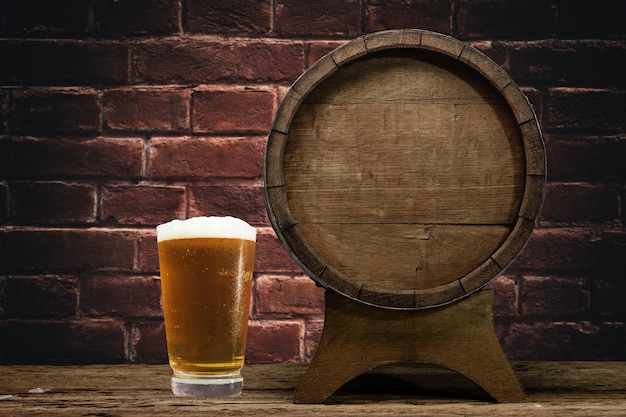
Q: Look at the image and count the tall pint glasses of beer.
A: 1